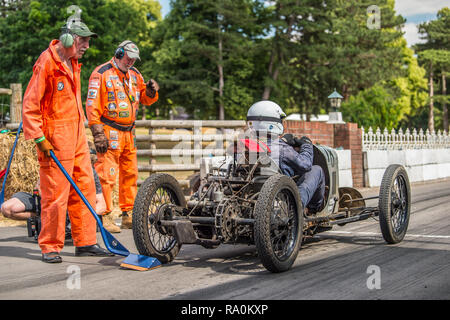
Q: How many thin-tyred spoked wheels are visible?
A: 3